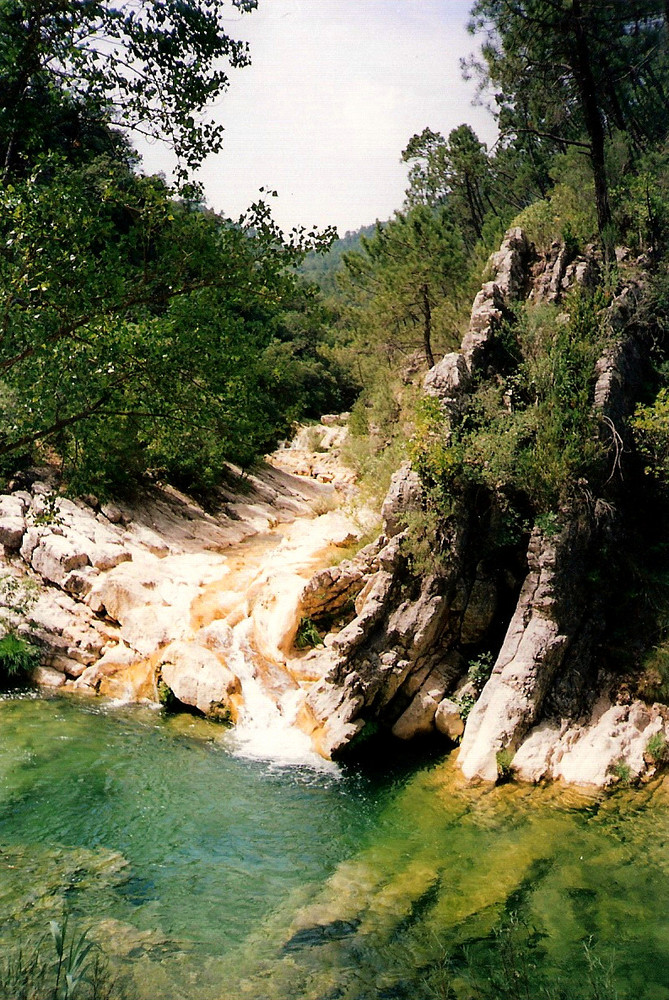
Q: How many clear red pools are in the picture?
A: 0